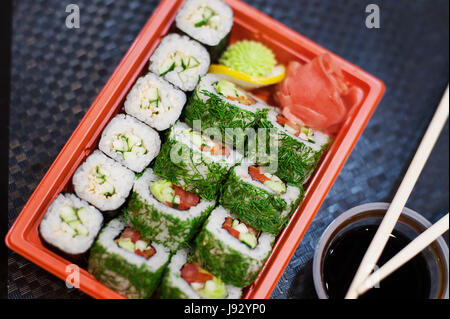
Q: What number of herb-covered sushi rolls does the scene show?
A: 8